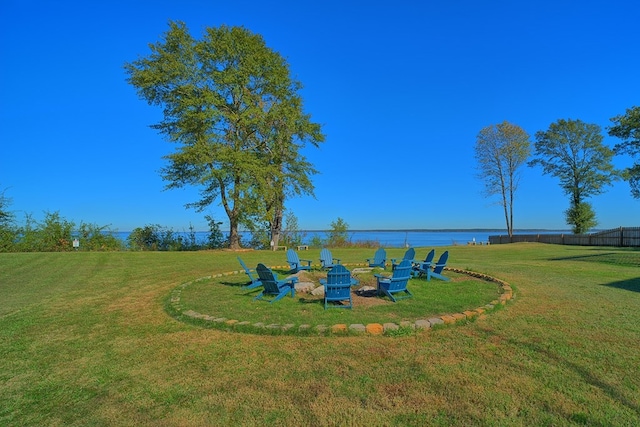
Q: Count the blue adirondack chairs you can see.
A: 10